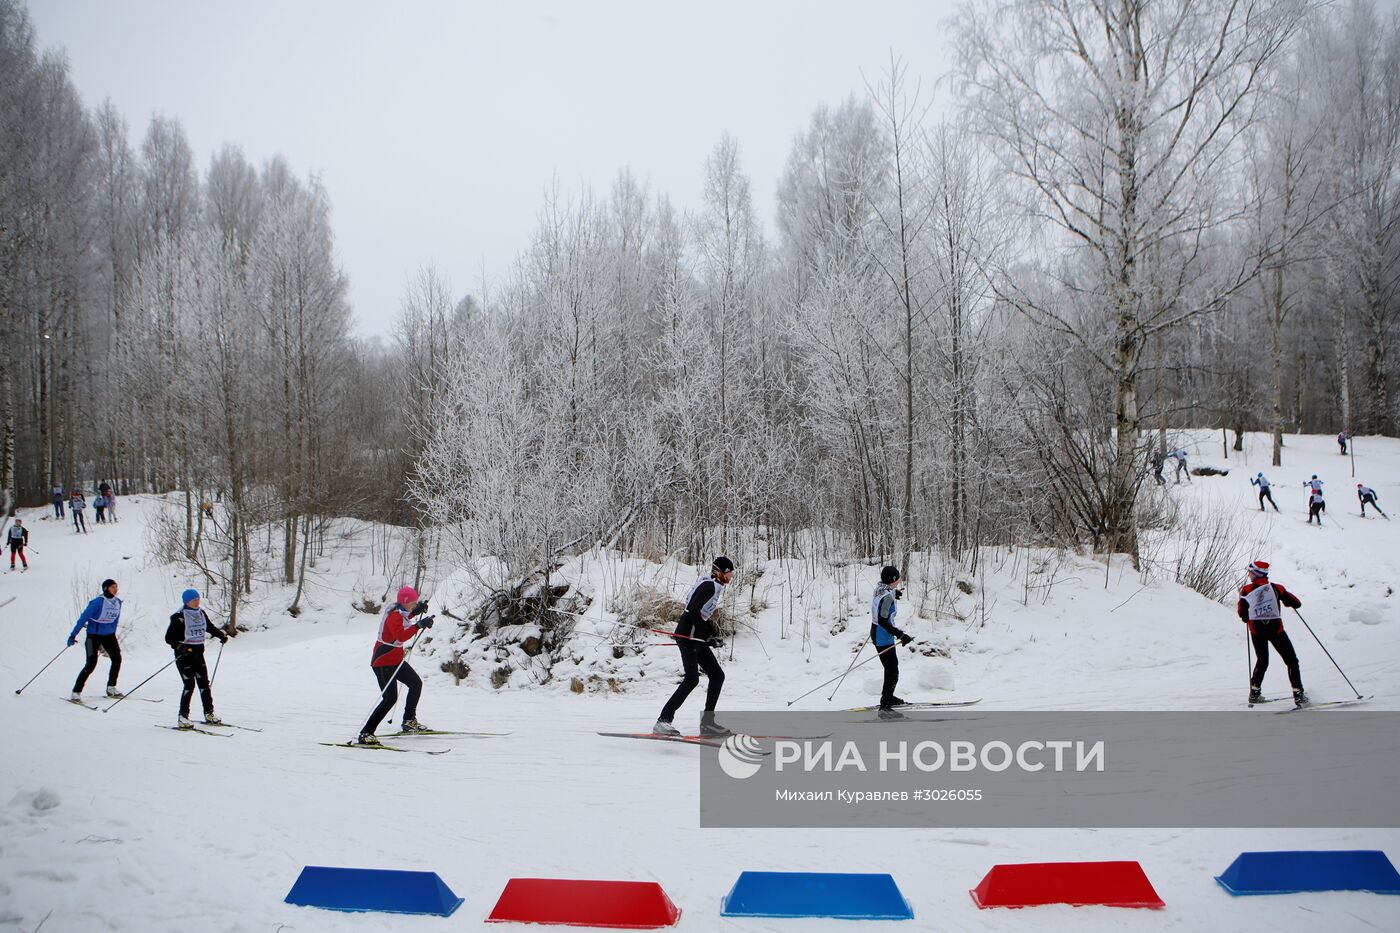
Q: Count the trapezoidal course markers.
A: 5